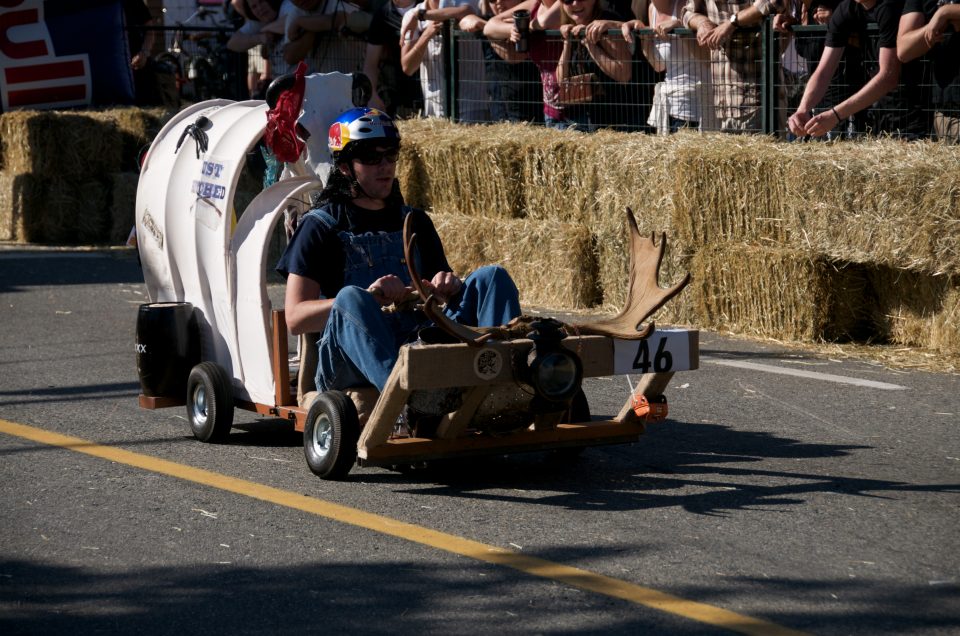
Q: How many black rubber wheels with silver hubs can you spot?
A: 2